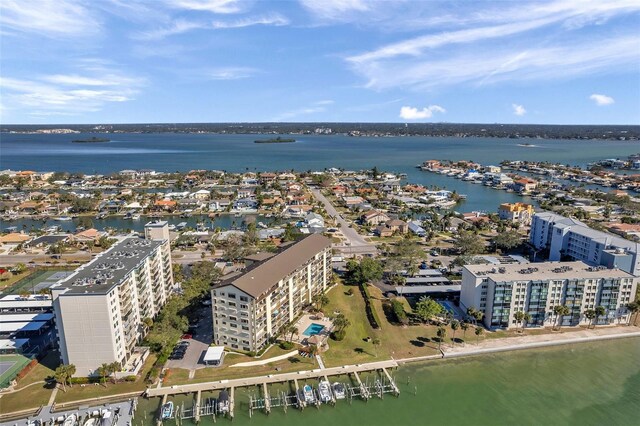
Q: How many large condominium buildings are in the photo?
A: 4